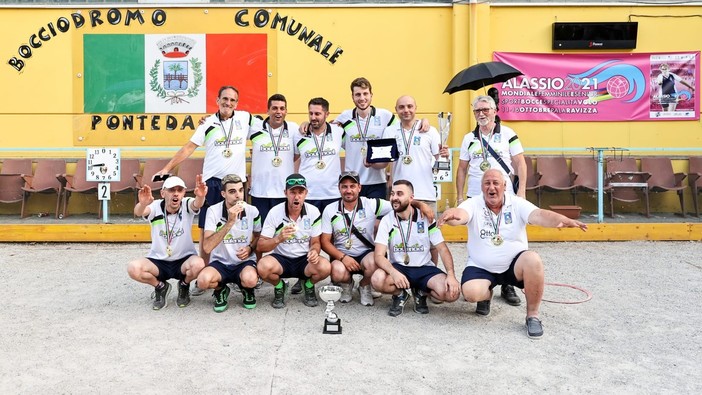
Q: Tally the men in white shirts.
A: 12